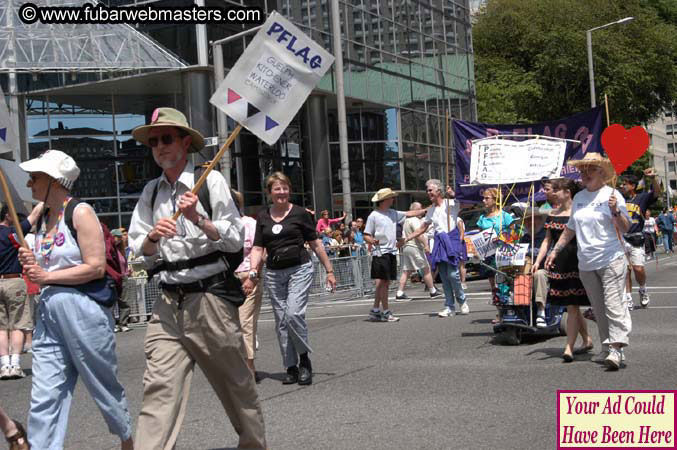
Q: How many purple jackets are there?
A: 1